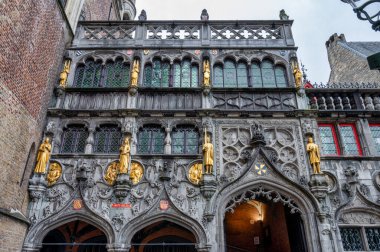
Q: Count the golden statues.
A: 8